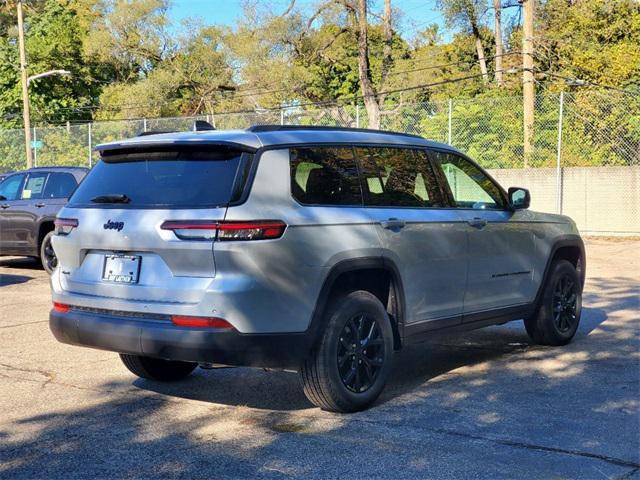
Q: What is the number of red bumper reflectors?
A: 2